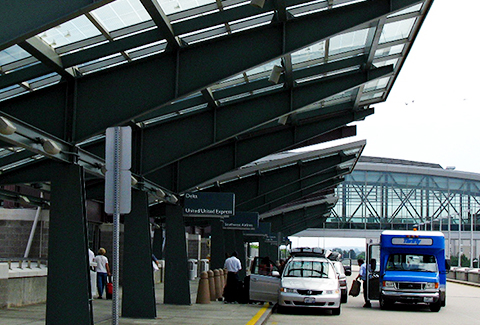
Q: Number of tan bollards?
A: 5